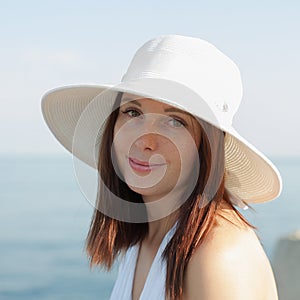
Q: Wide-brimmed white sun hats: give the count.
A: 1